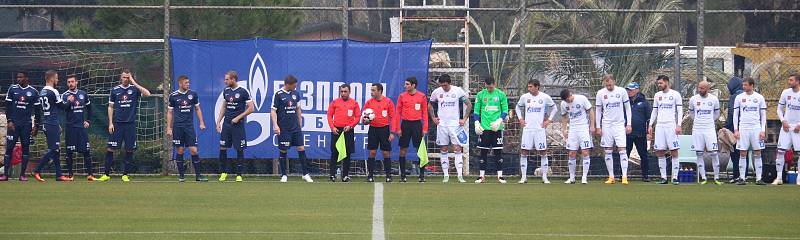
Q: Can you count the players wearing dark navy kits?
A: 7